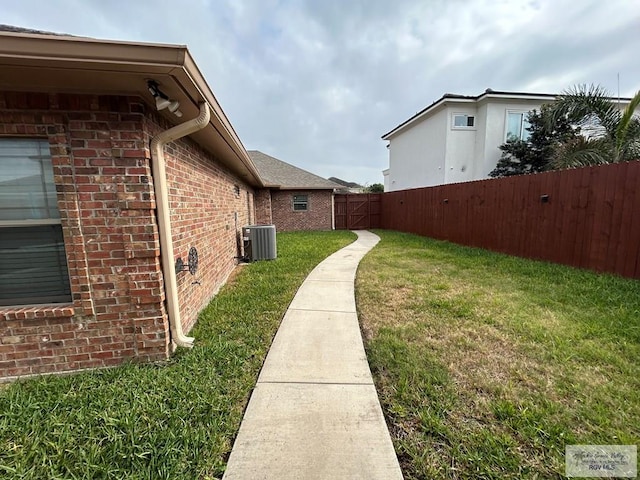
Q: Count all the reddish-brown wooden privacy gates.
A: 1